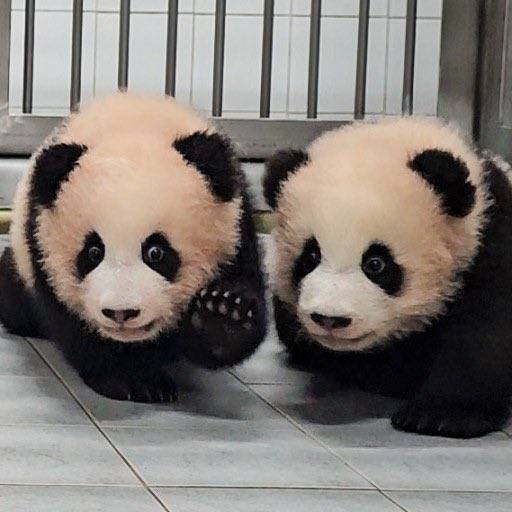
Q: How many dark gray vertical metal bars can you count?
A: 9